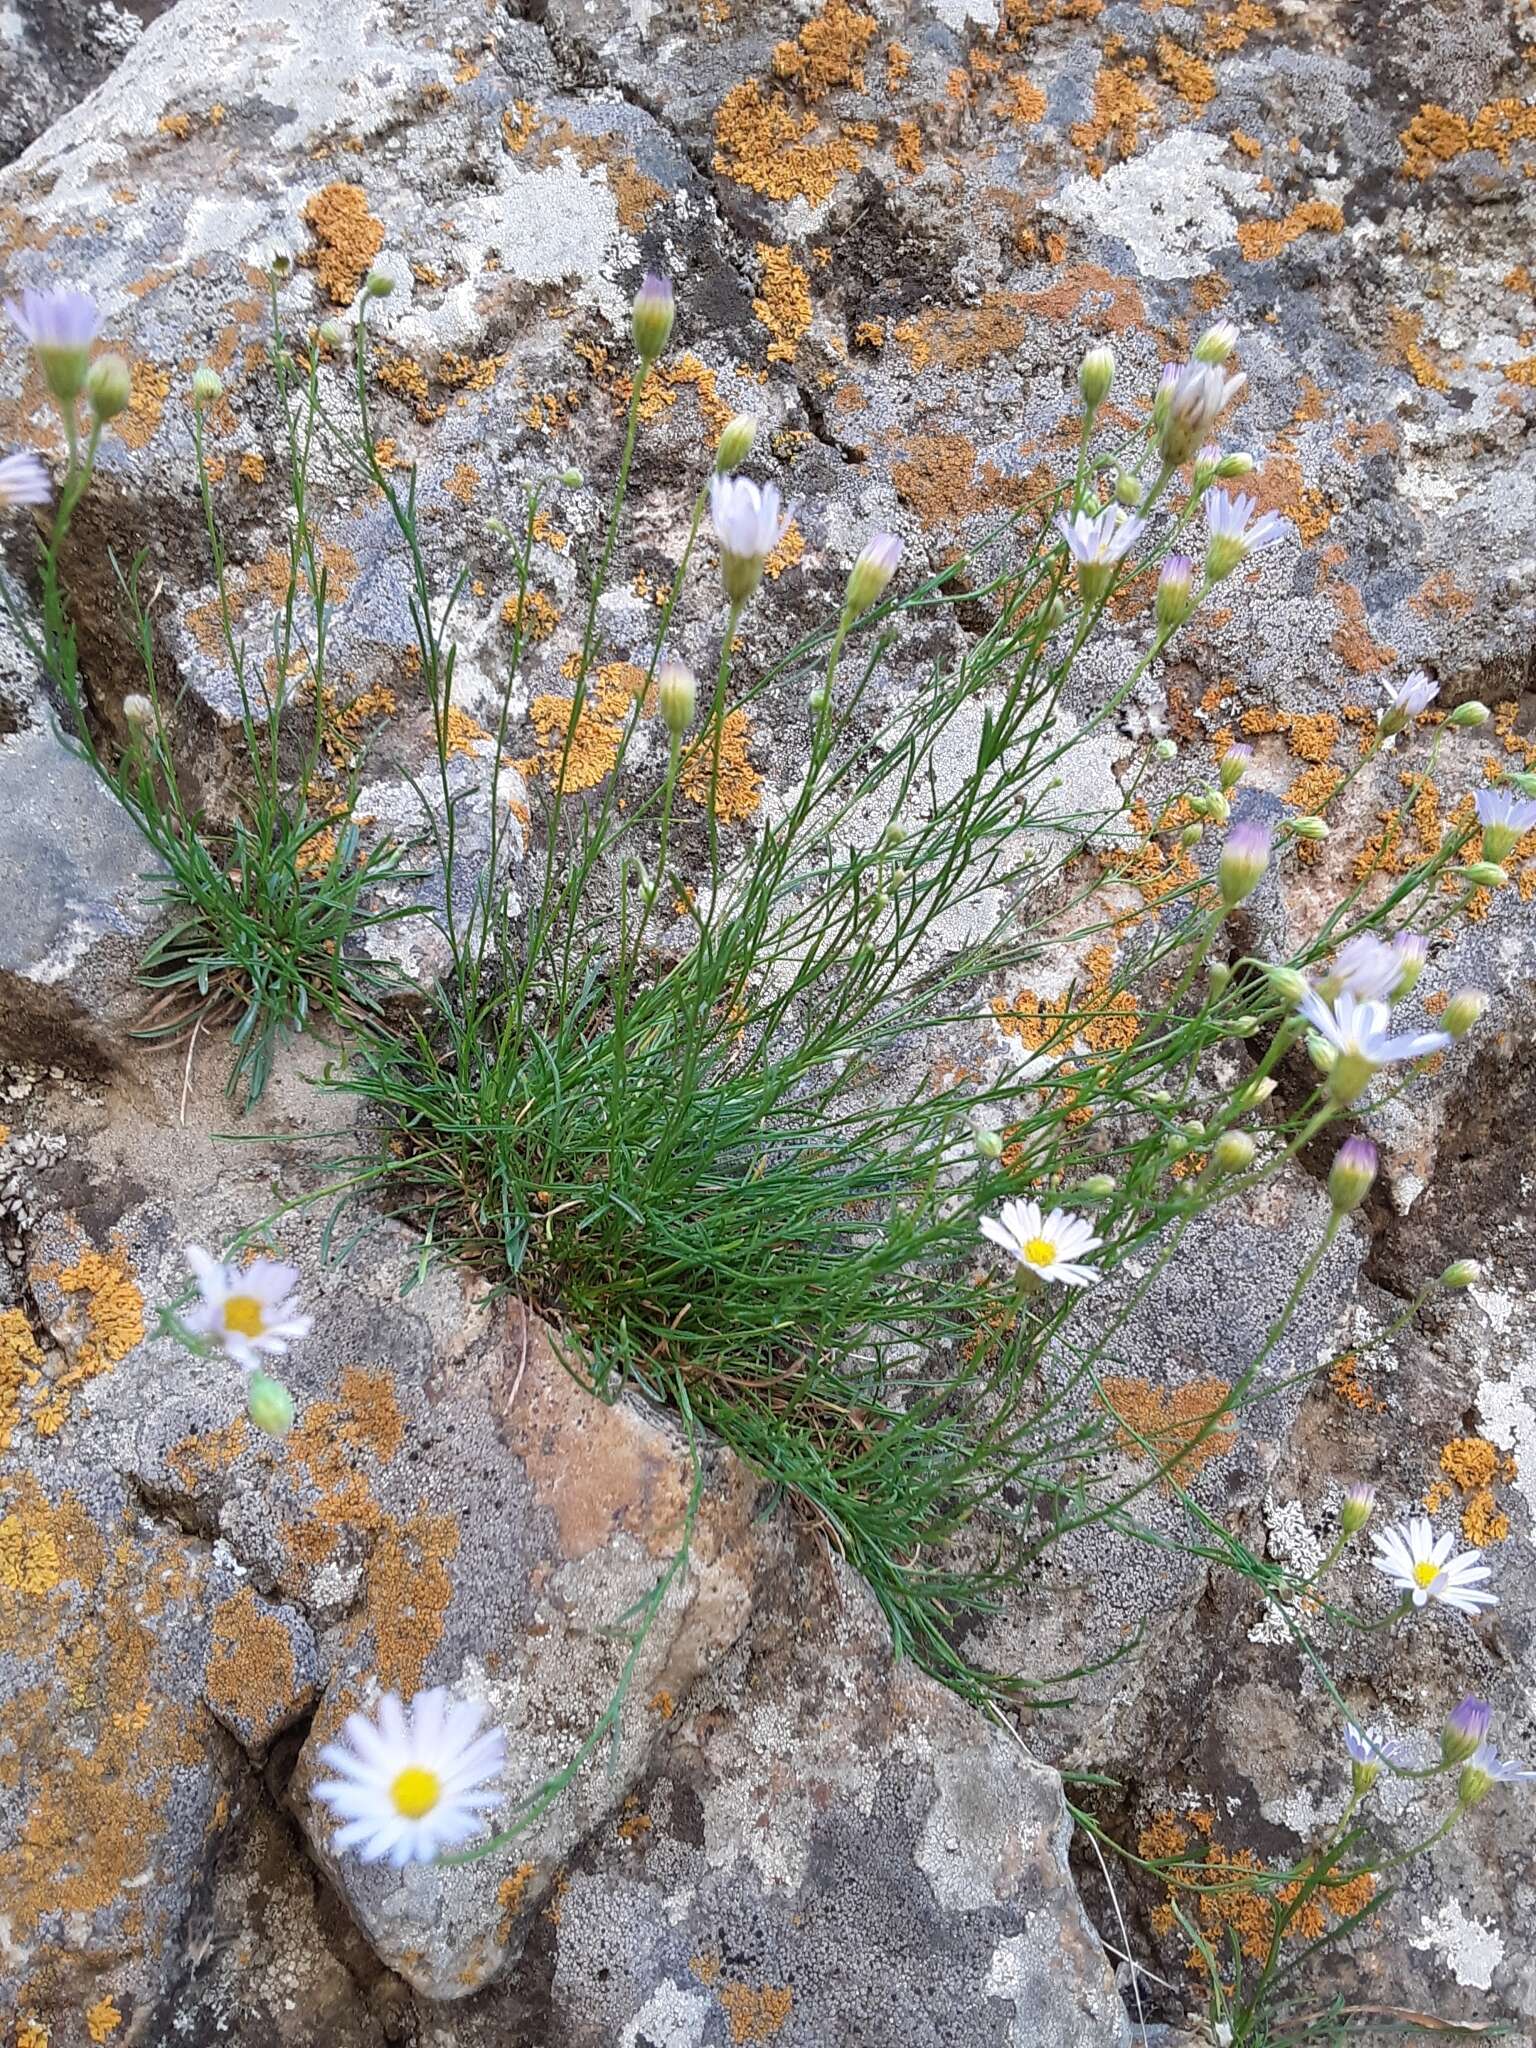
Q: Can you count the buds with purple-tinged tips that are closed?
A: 12